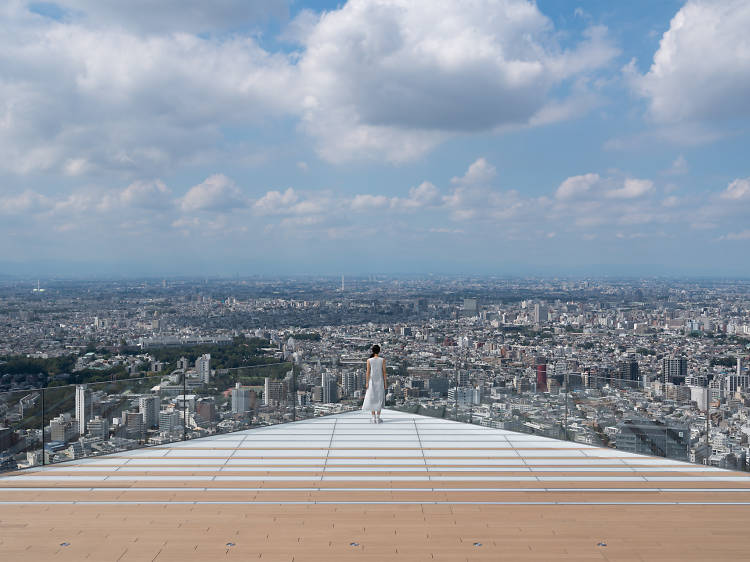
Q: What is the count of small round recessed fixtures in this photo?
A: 5